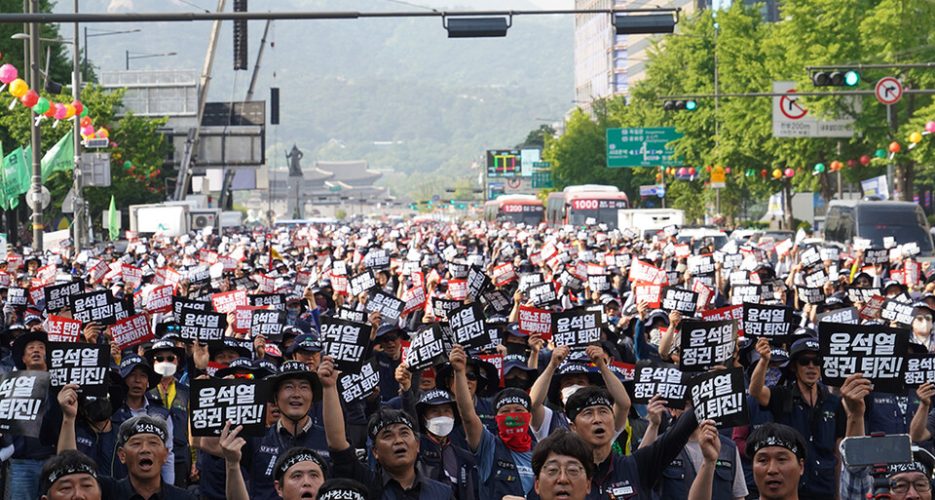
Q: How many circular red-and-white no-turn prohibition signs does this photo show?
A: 2